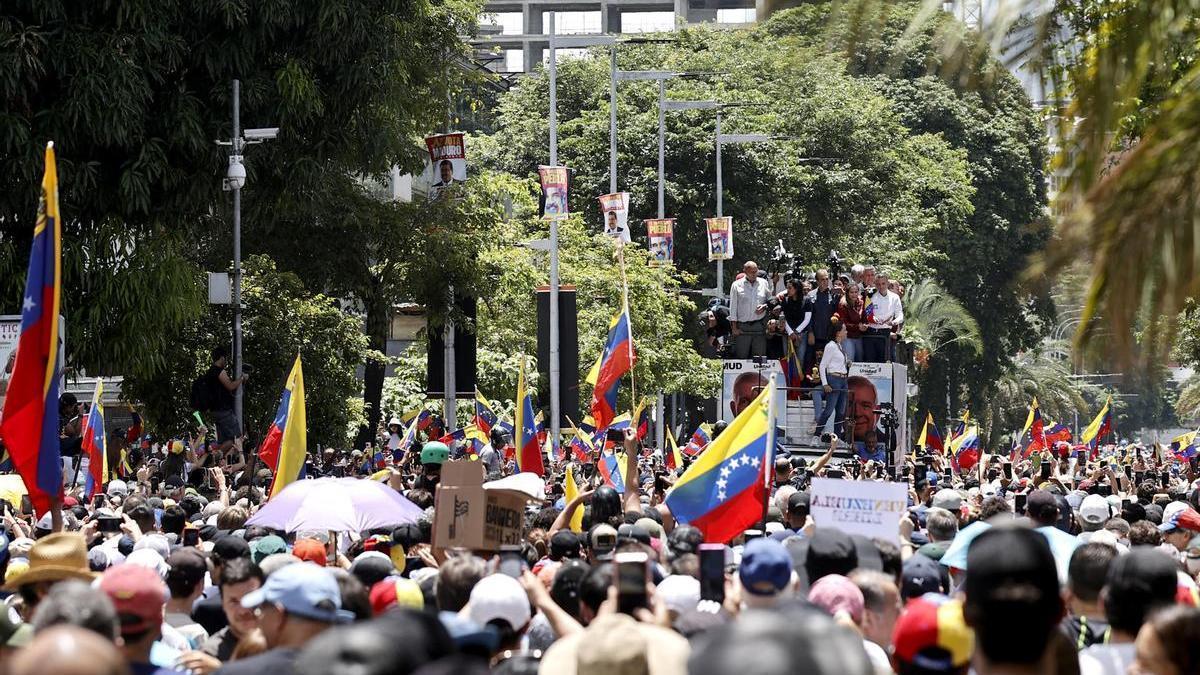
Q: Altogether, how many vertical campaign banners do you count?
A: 5